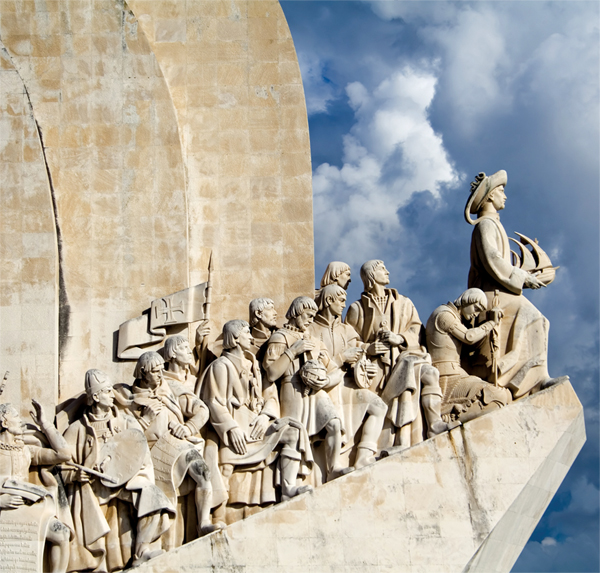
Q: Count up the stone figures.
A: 12